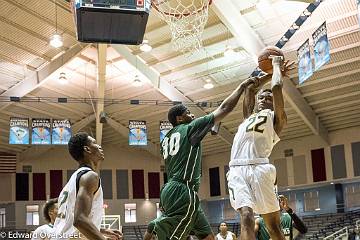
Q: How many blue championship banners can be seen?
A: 7